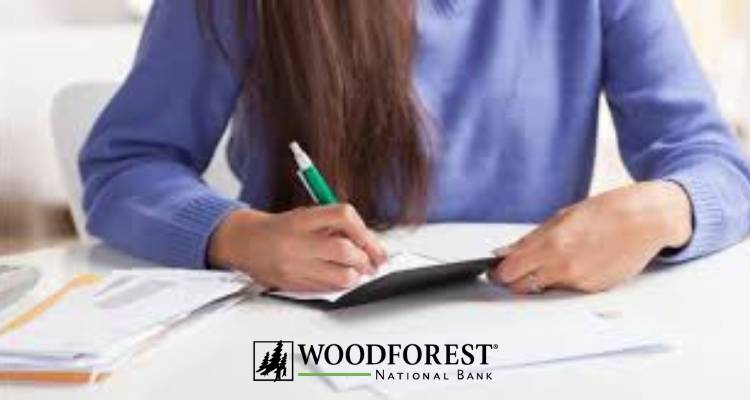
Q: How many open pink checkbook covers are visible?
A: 0